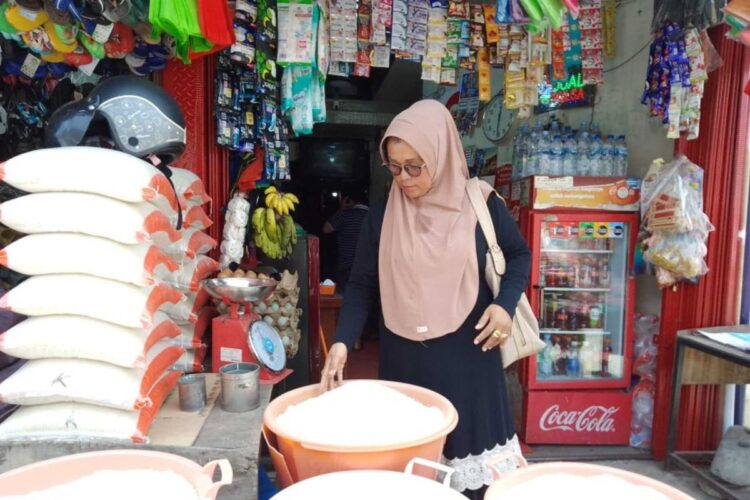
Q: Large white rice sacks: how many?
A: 14